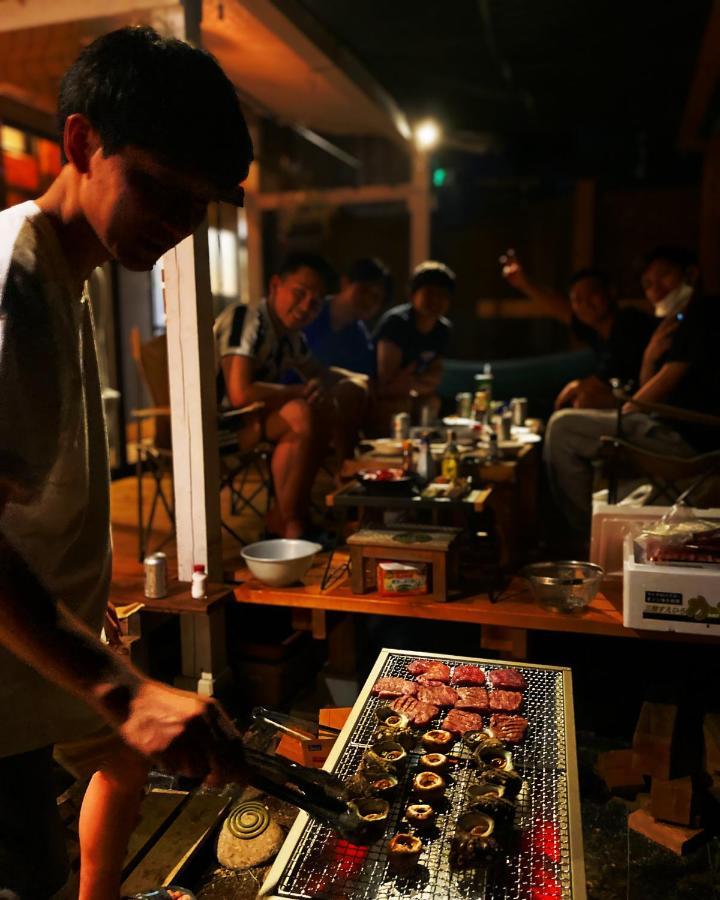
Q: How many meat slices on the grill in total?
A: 10